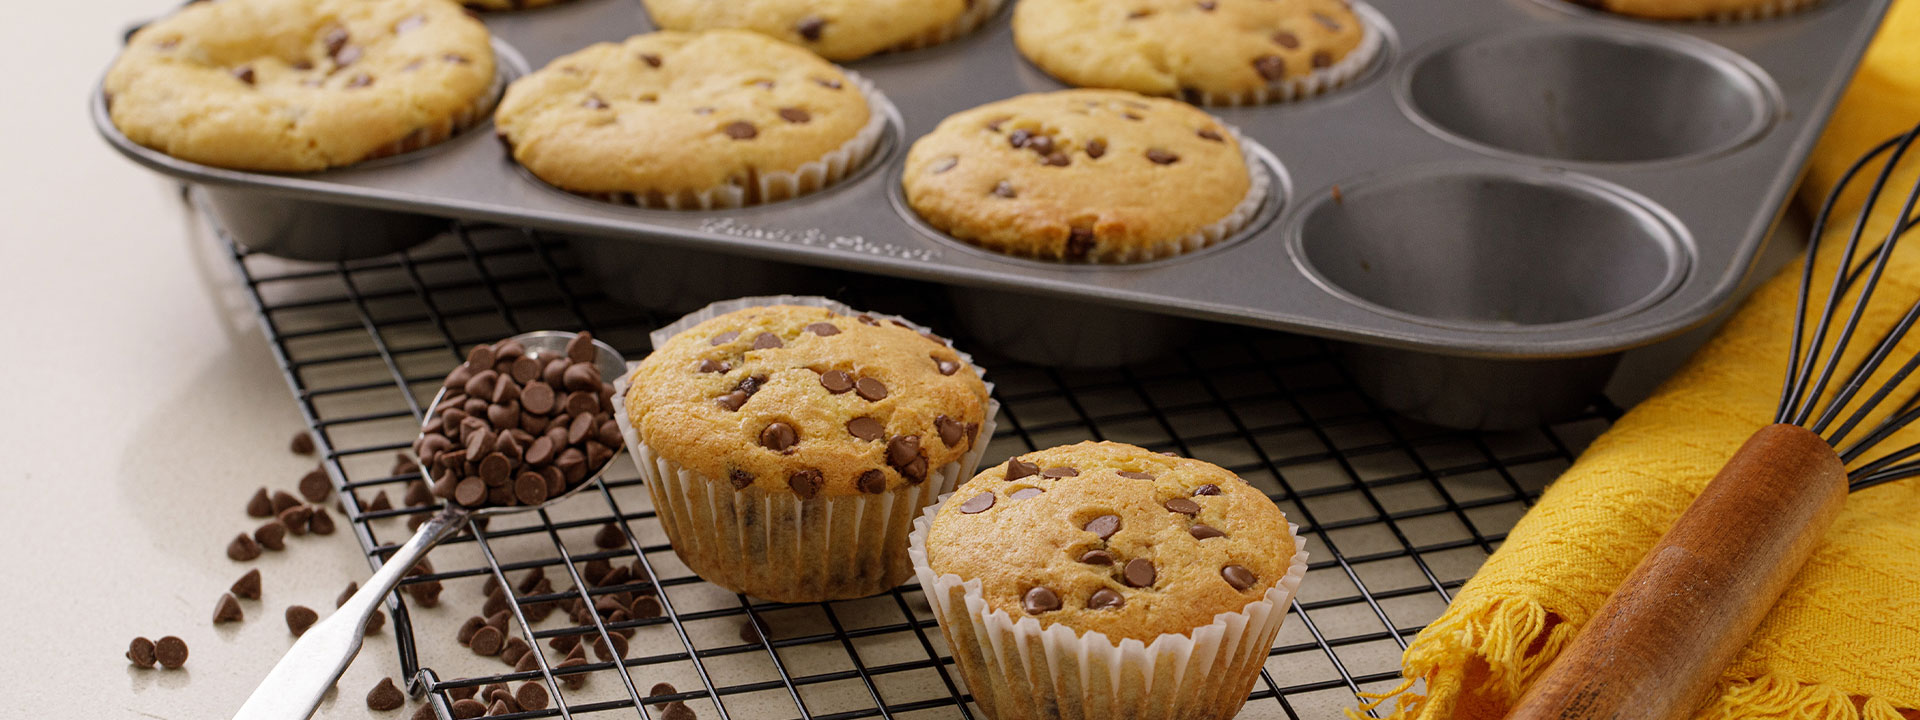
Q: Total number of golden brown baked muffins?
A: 9